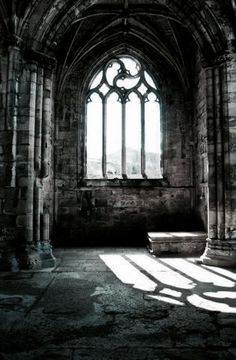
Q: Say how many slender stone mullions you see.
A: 3